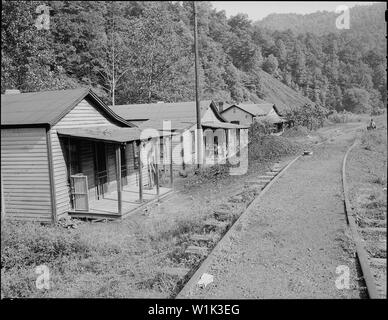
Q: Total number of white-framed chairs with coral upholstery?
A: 0